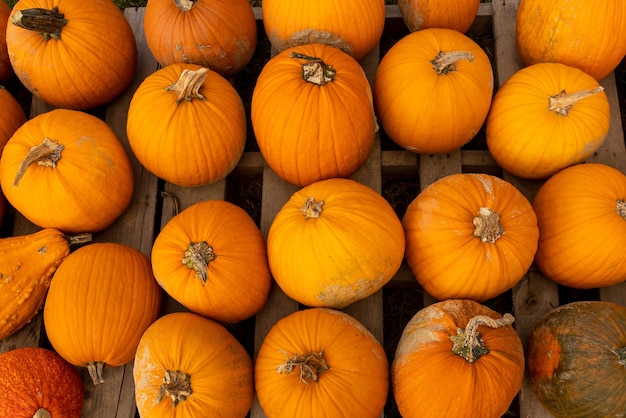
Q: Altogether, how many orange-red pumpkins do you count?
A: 1